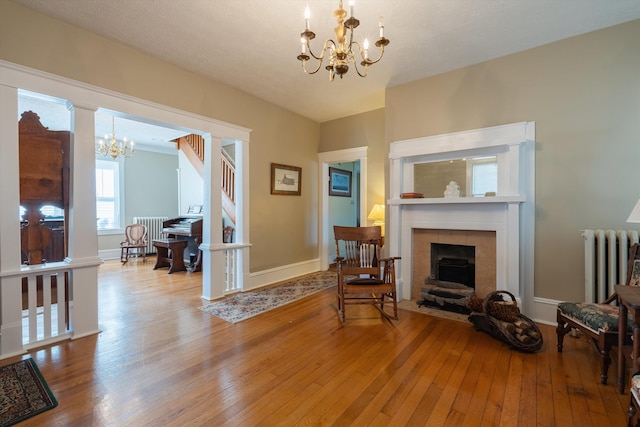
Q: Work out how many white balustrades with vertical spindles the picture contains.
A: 2